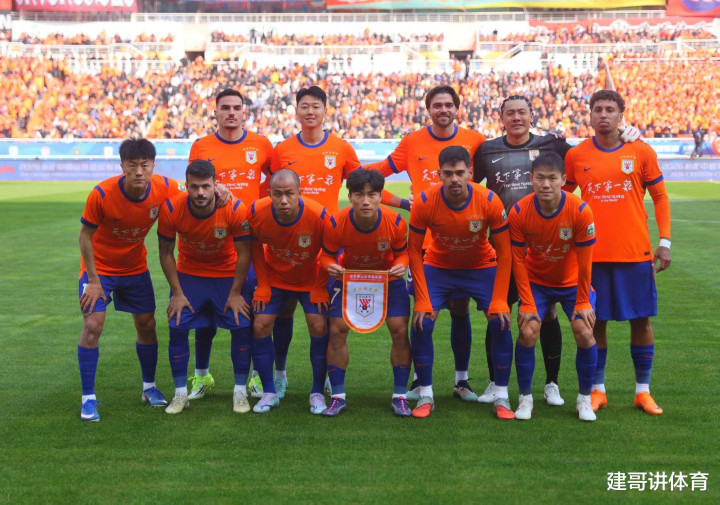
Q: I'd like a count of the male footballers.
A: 11